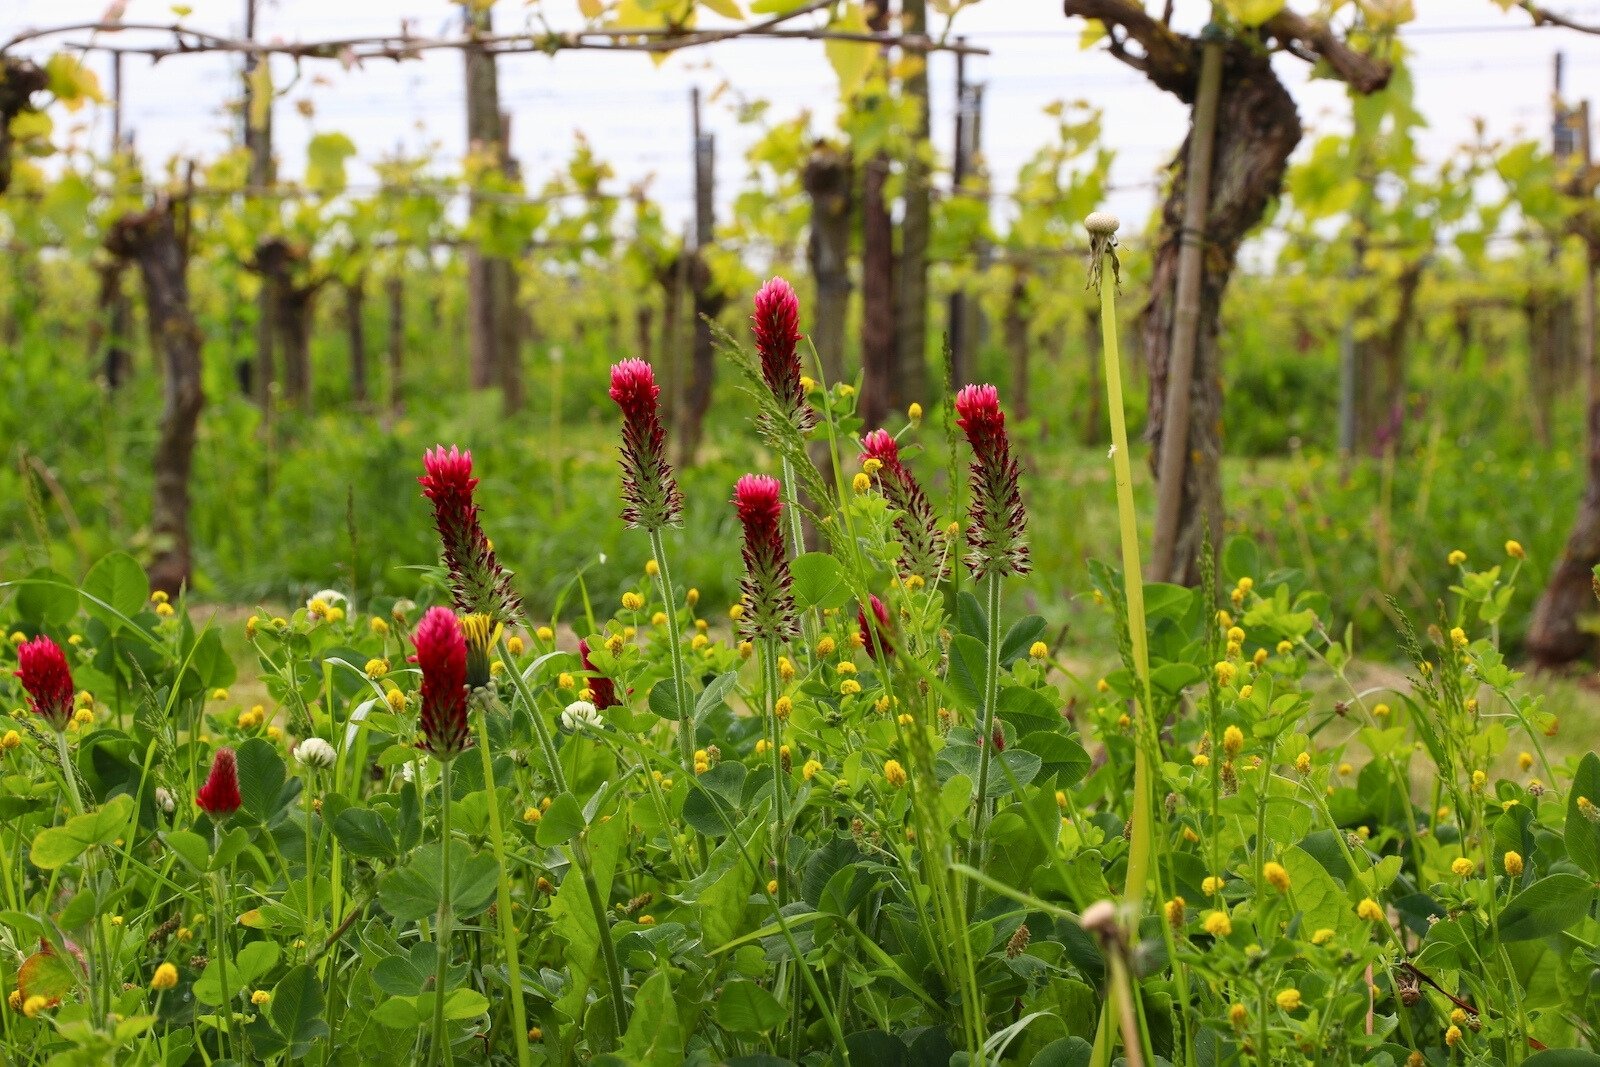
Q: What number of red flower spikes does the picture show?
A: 11